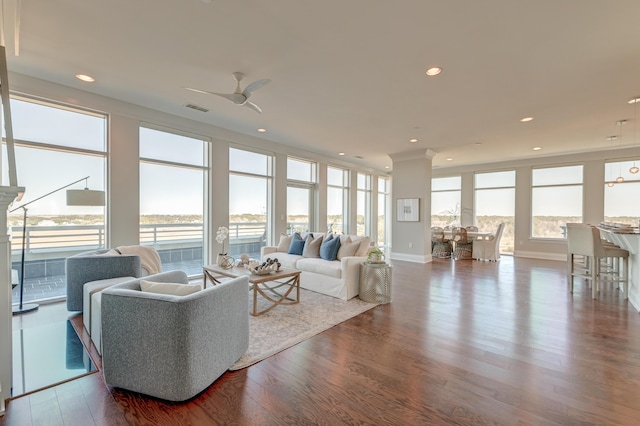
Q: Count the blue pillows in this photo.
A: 2